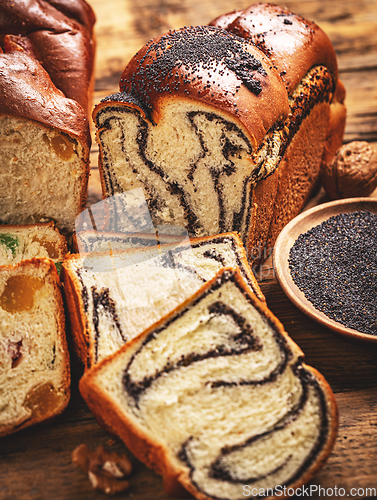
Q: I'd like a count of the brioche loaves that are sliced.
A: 2